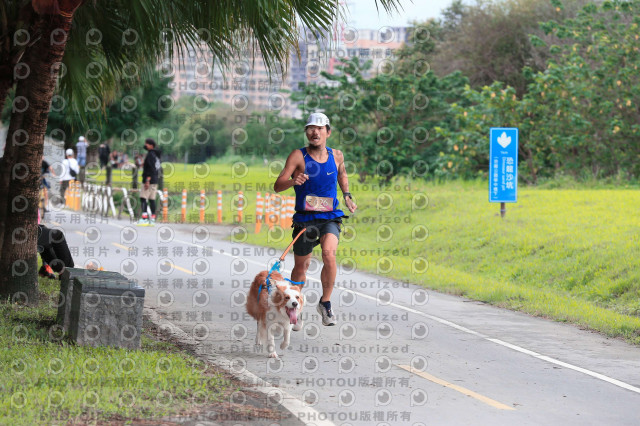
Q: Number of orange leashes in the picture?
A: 1